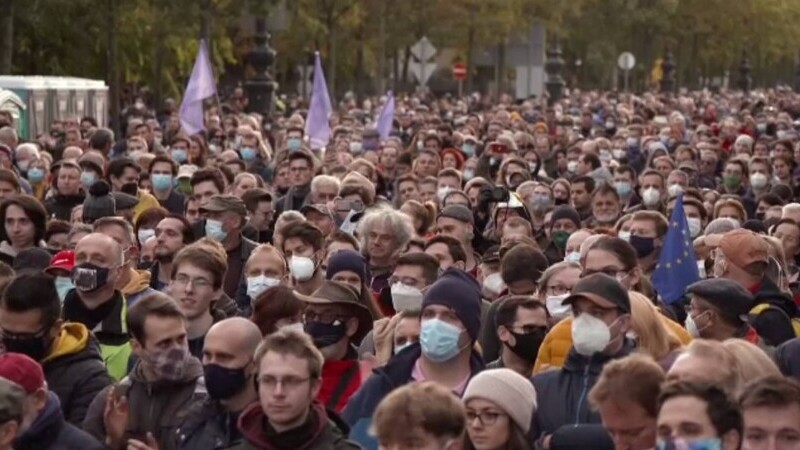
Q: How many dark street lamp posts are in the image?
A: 4